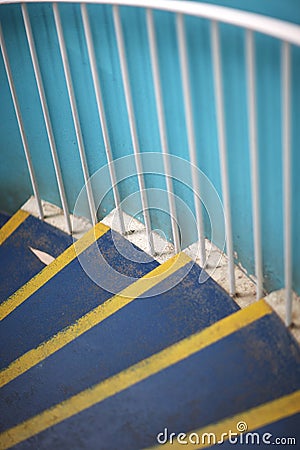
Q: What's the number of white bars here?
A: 10